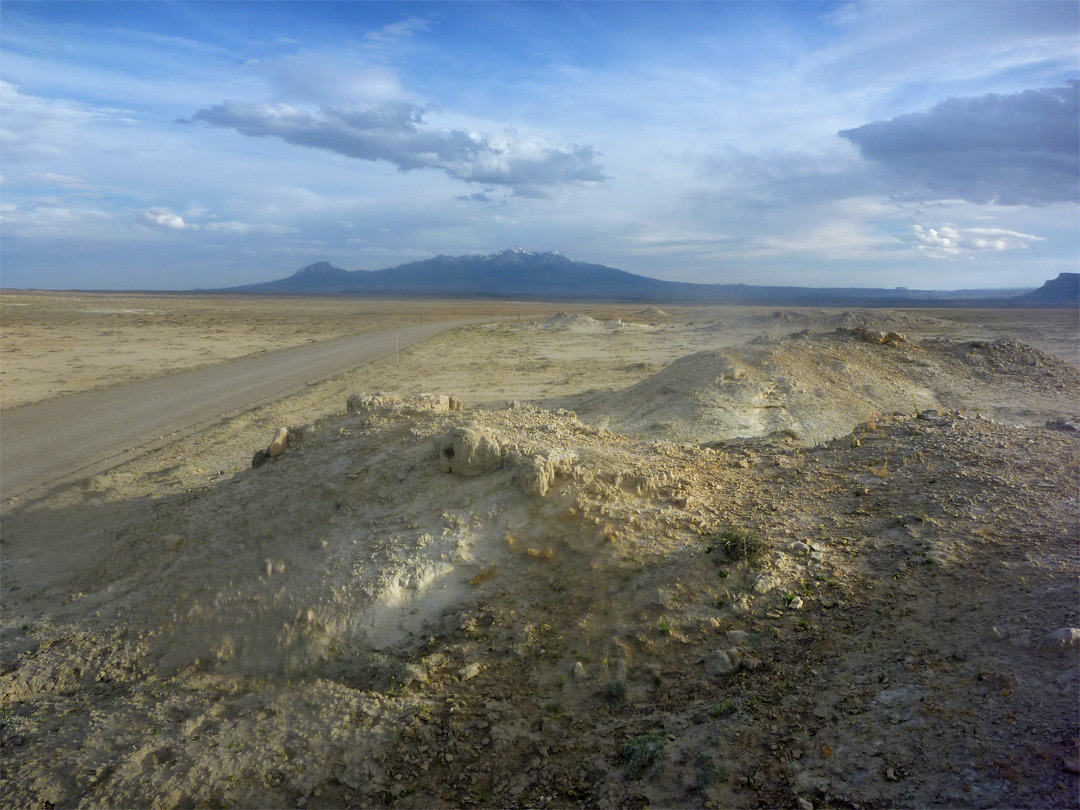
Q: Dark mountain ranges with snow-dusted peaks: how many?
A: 1